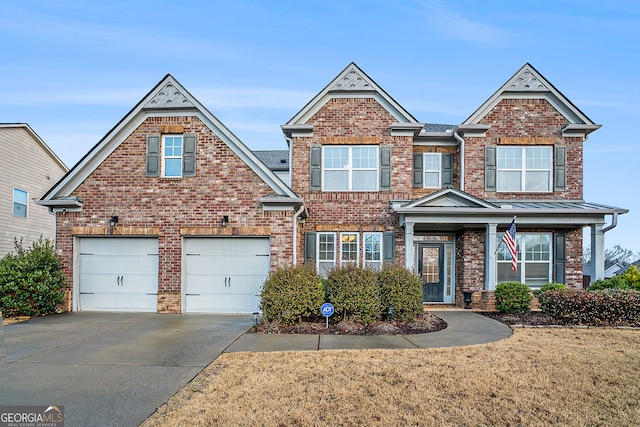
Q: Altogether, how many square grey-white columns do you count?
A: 3